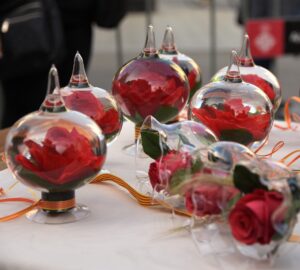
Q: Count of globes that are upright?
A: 6